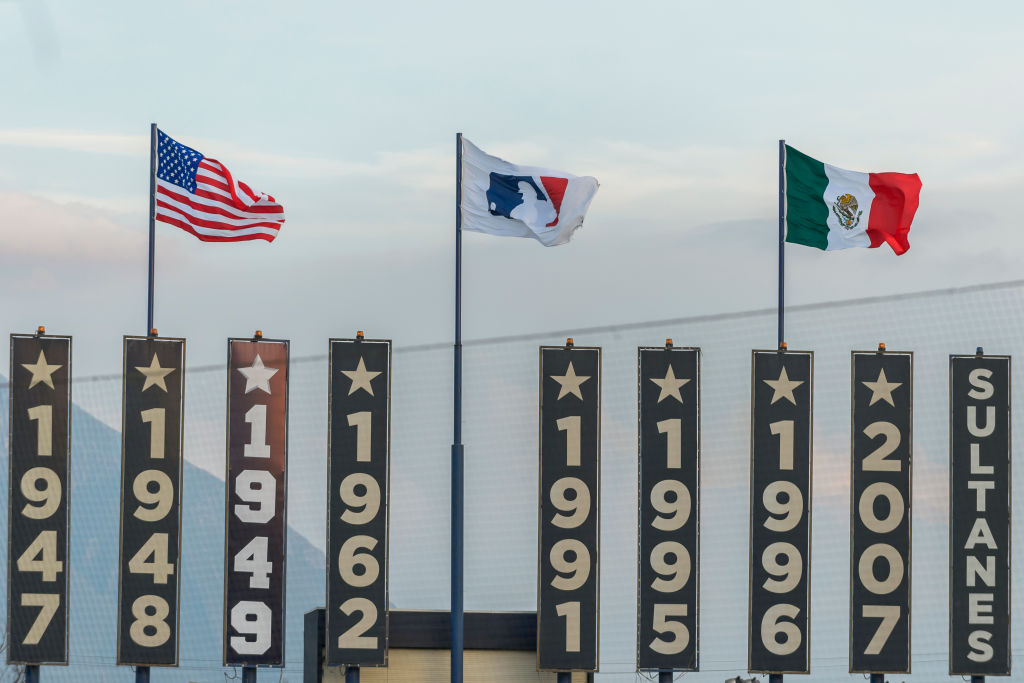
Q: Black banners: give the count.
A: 9